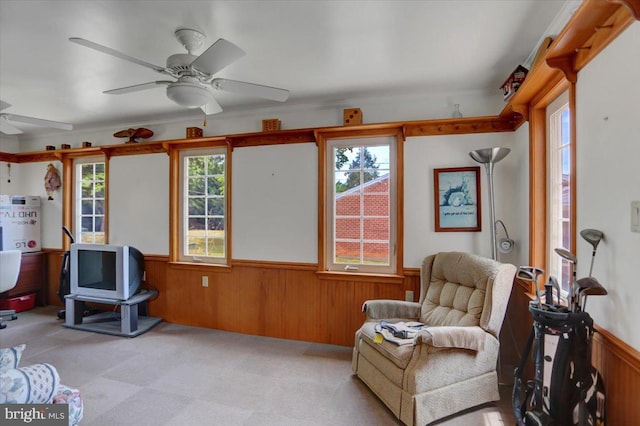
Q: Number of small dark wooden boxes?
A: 3